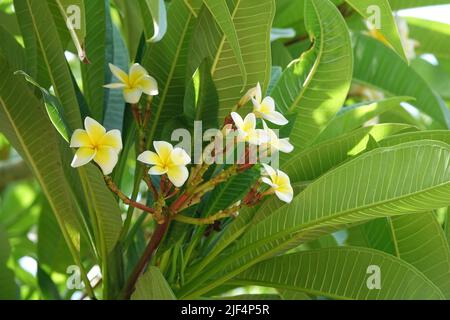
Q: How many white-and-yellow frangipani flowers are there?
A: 7